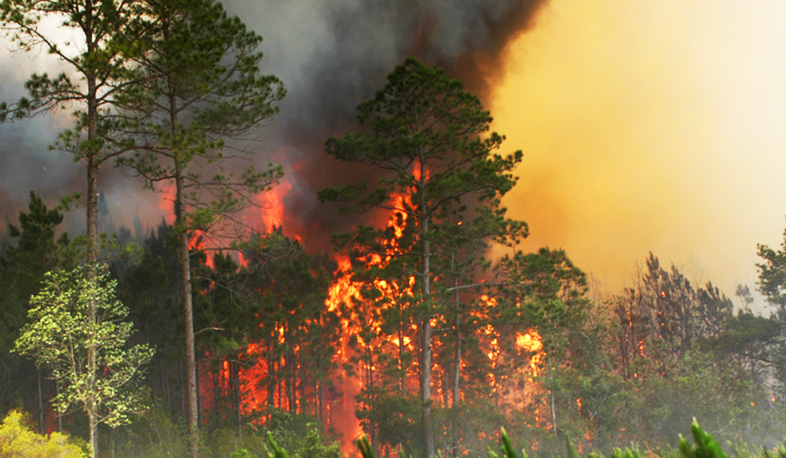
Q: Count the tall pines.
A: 3